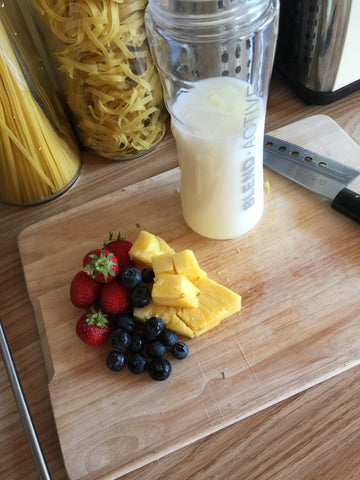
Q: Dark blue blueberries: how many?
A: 14